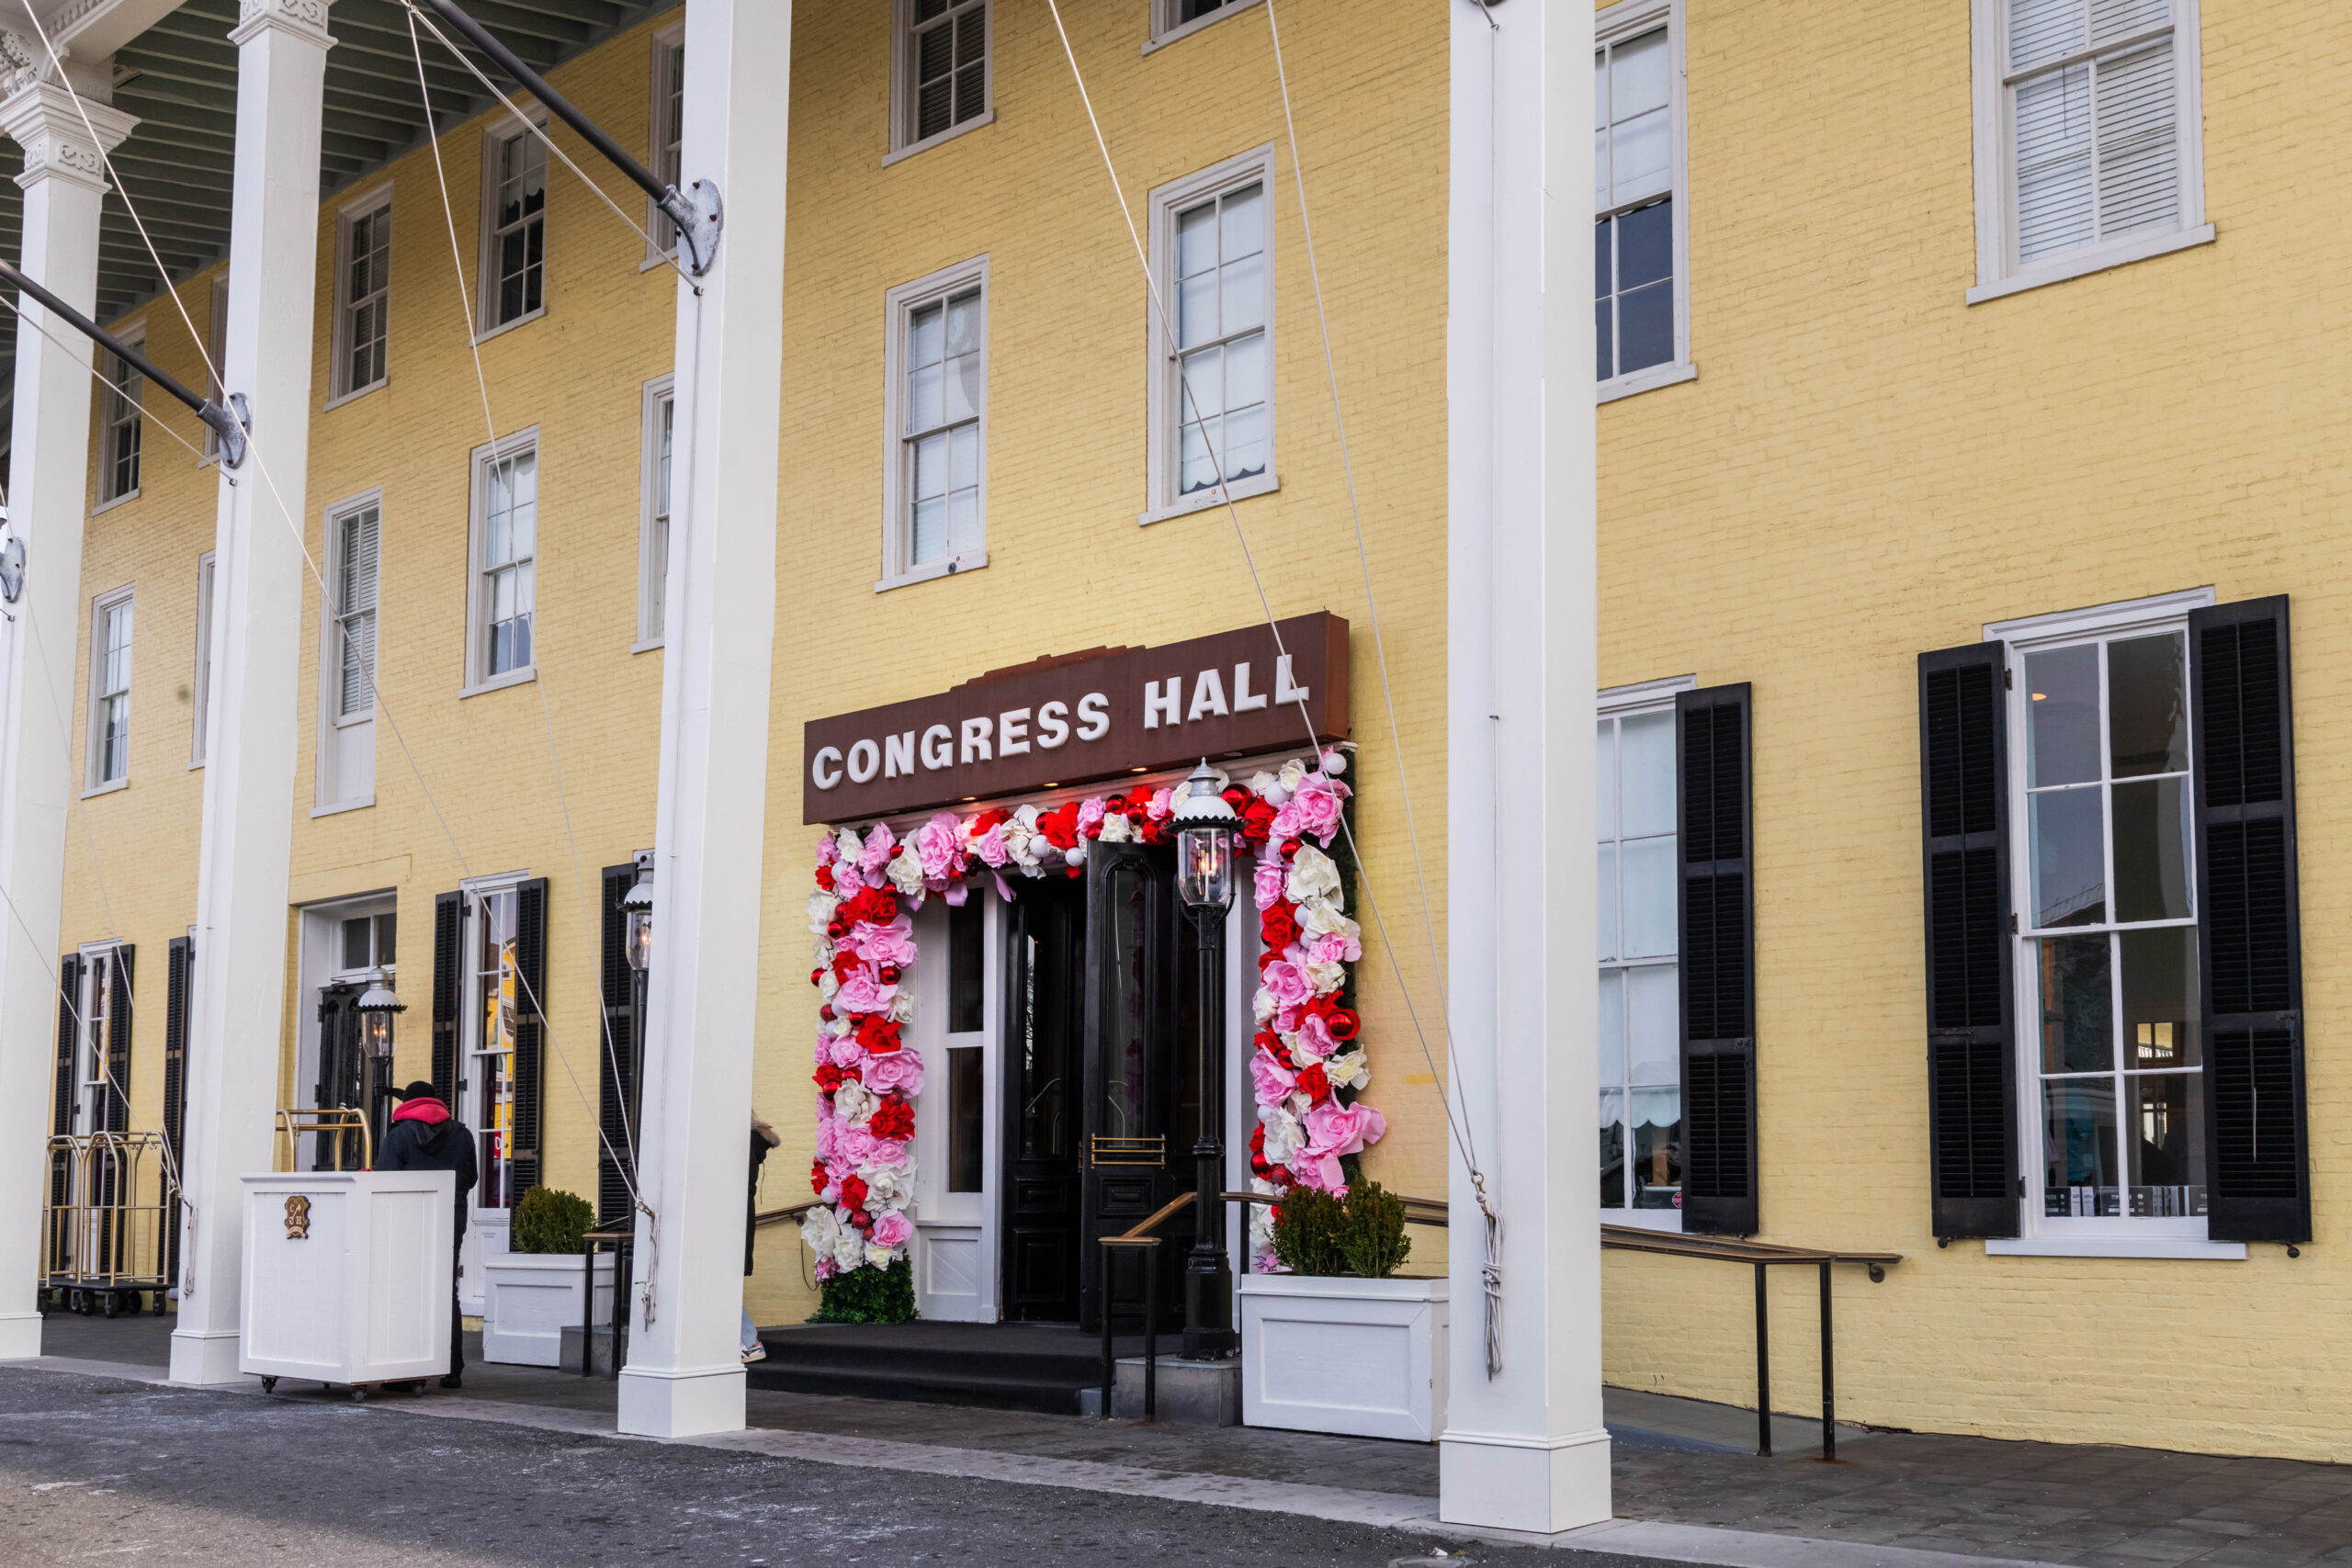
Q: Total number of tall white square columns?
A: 4